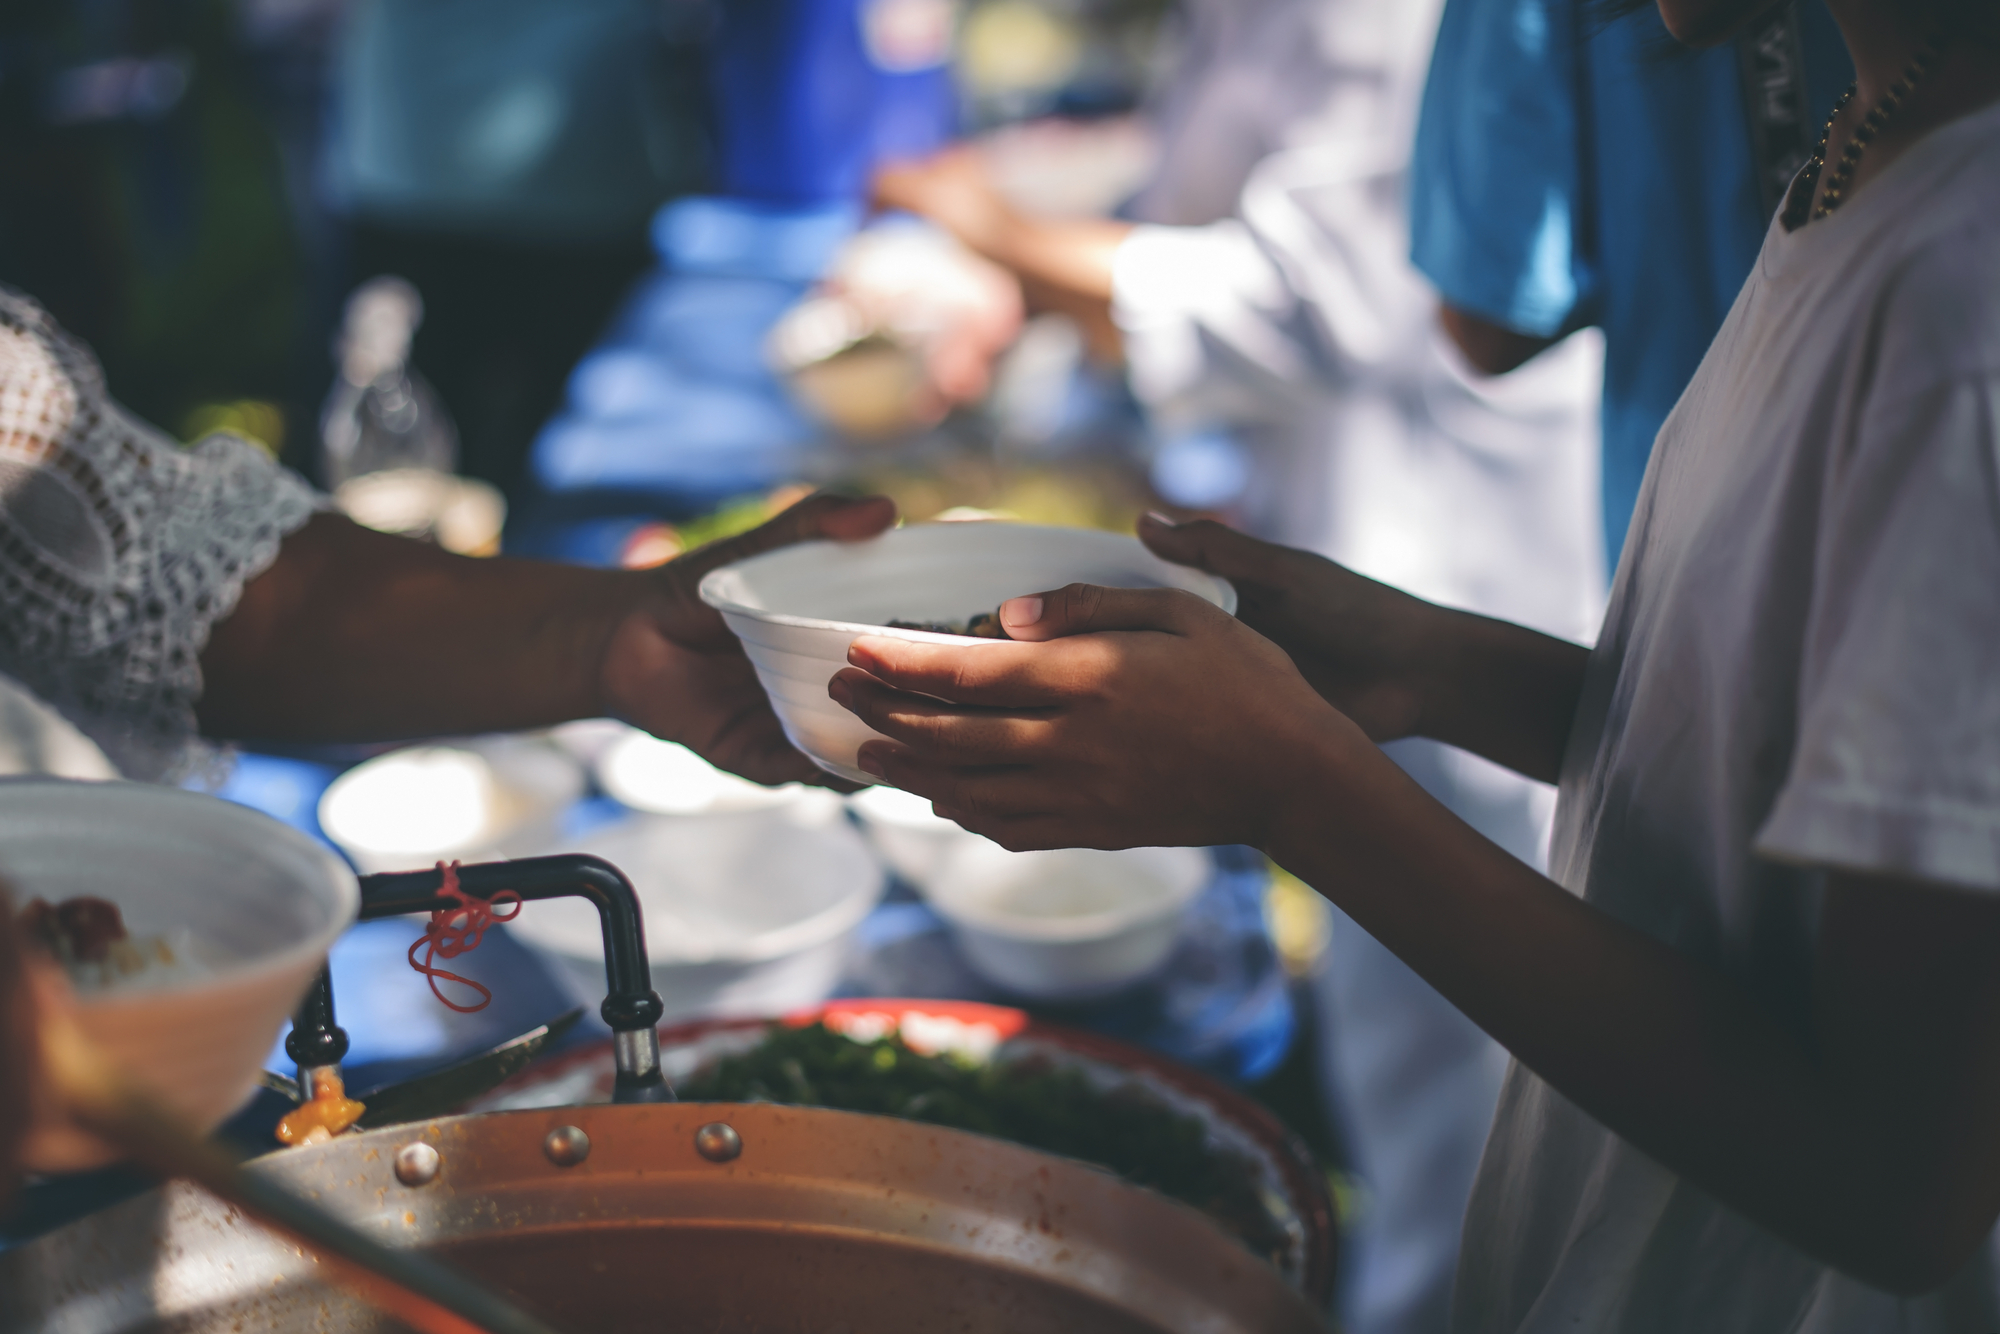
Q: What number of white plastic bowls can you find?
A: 7